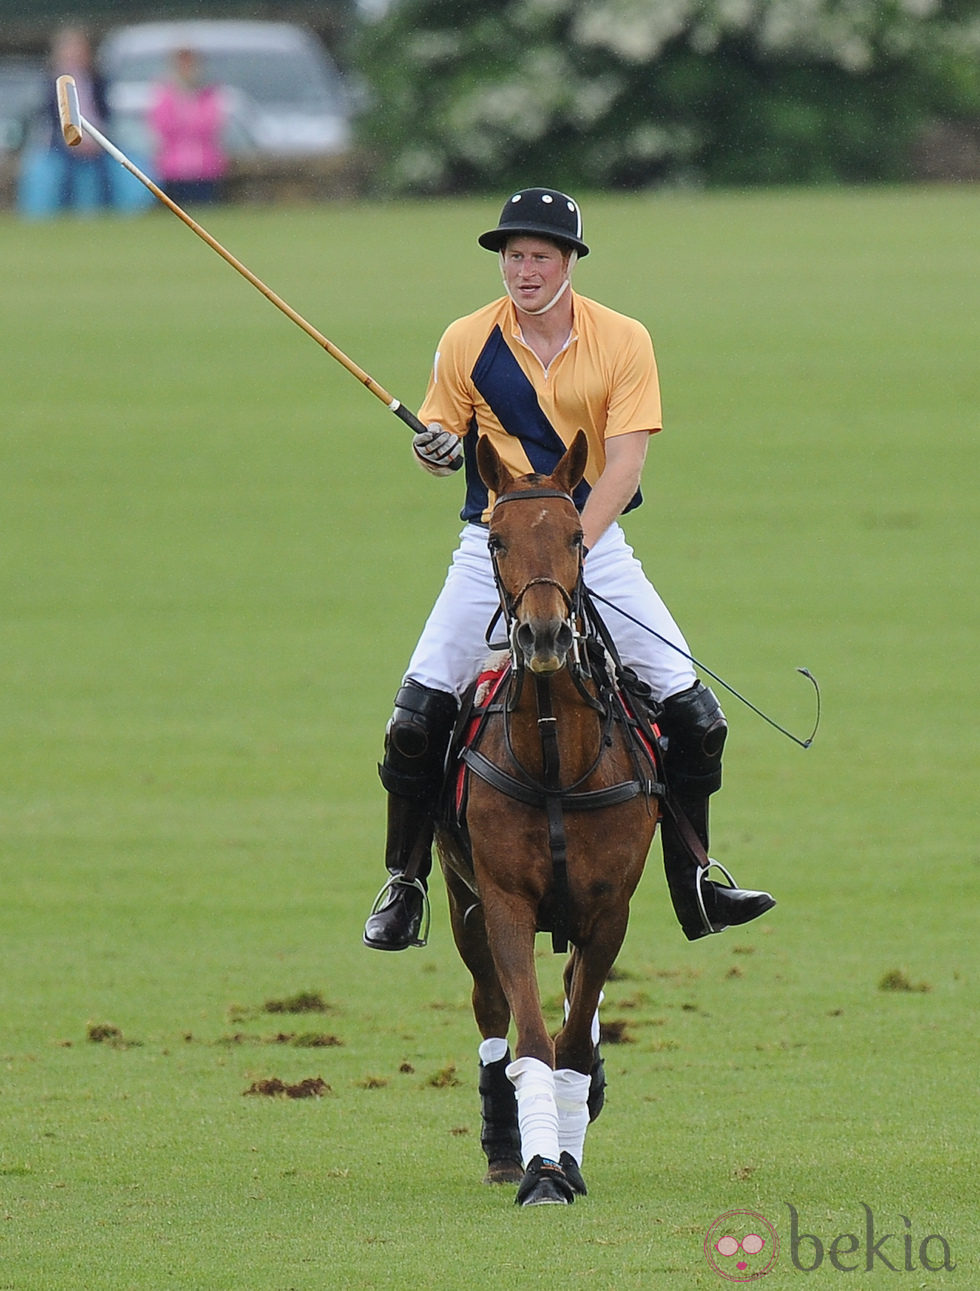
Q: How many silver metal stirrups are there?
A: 2